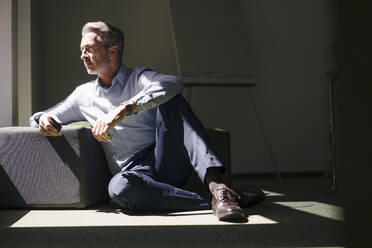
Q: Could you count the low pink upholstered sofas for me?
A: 0